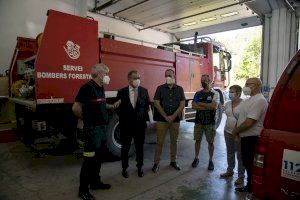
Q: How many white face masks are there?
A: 4